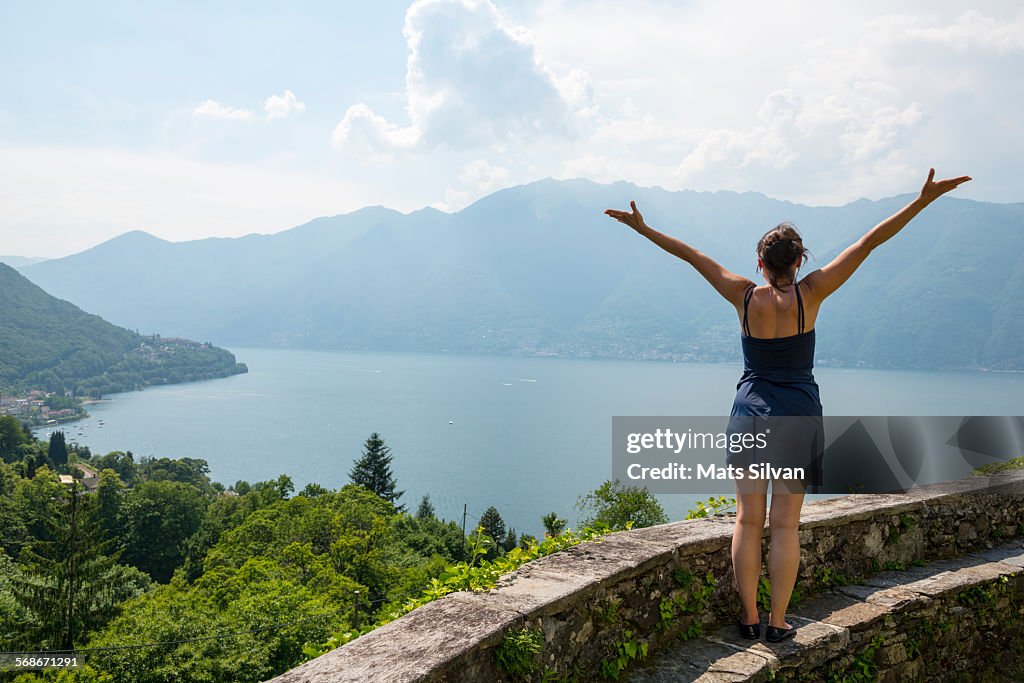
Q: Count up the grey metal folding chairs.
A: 0